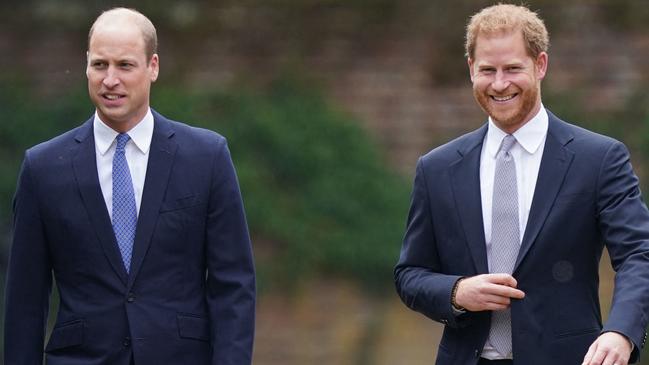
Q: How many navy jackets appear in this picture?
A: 2